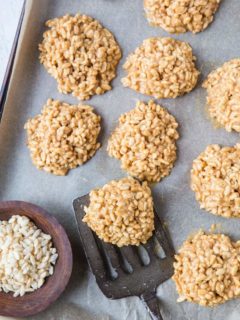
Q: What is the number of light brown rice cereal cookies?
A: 9